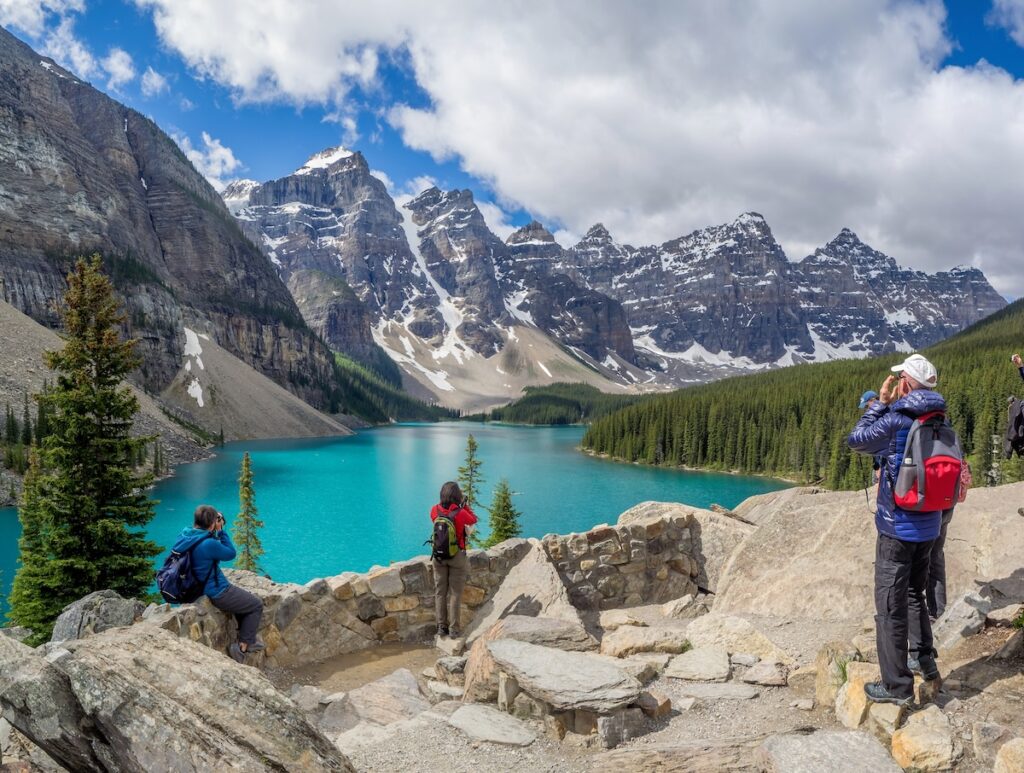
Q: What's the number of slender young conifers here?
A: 3